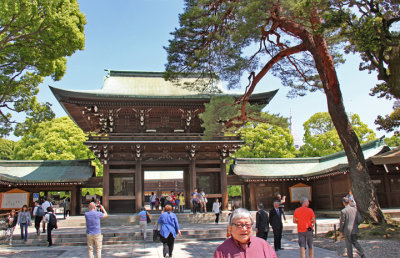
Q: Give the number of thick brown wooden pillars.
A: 4